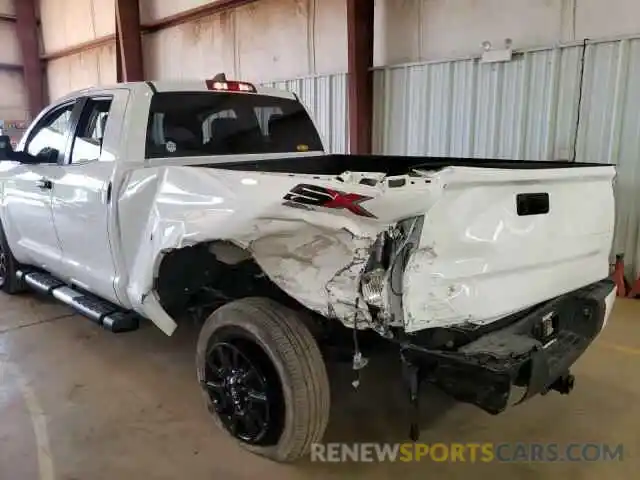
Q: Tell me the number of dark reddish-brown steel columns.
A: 3